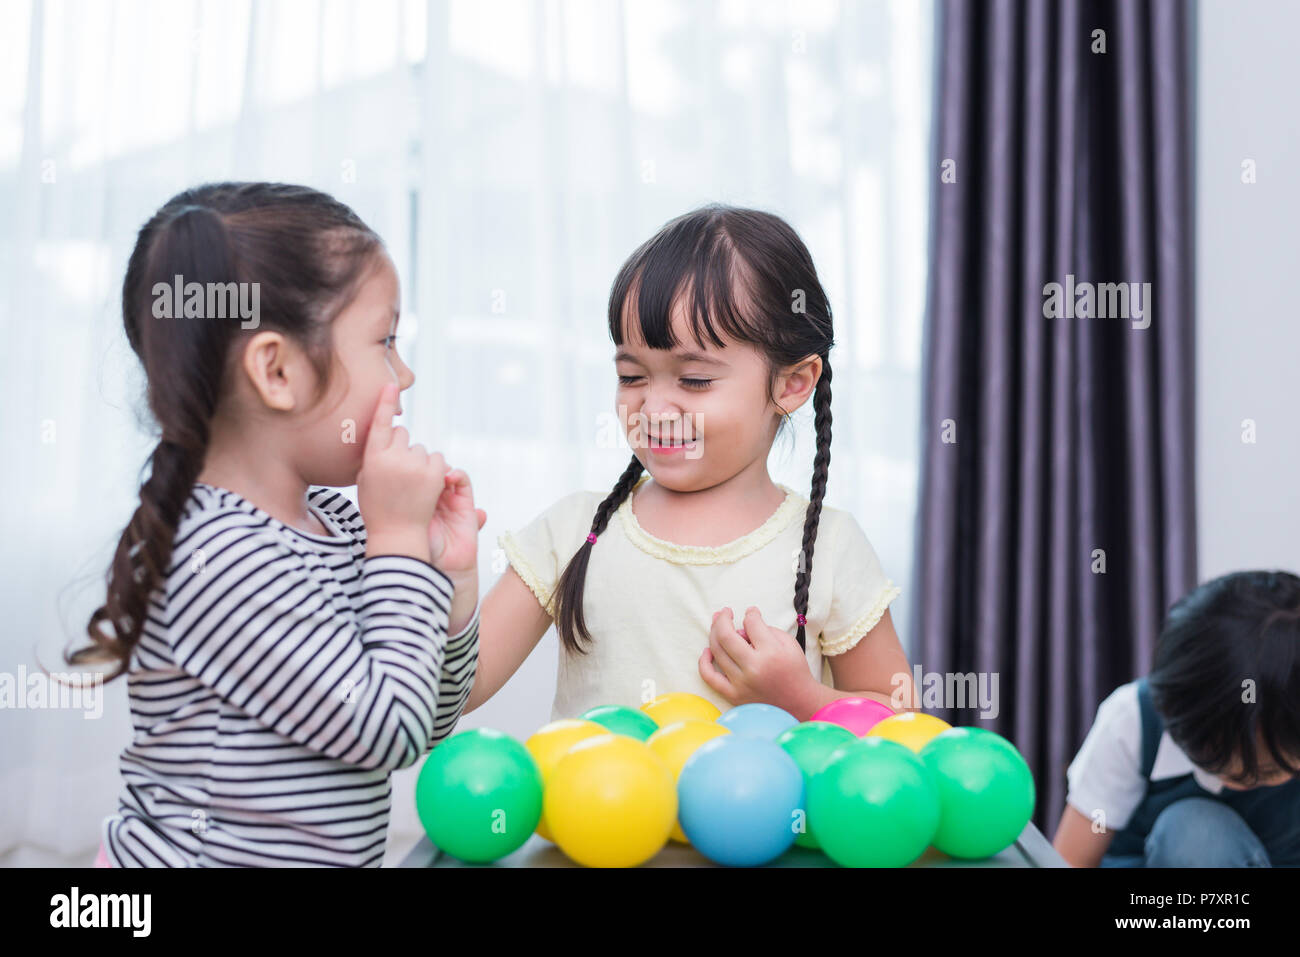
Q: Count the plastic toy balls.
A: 13